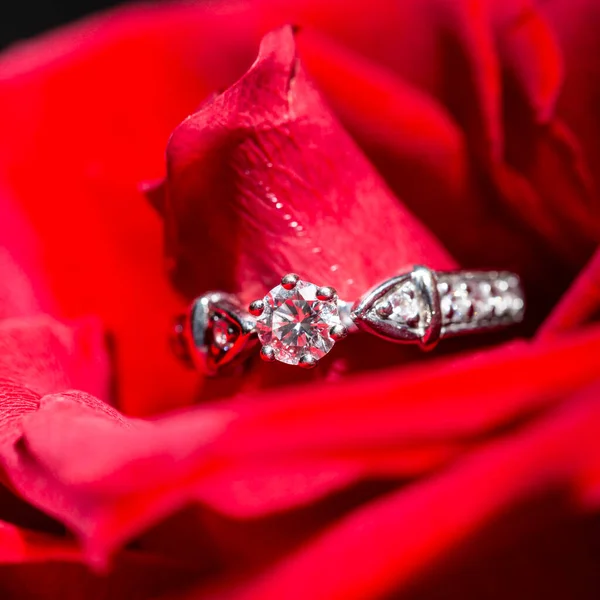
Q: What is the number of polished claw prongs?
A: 6